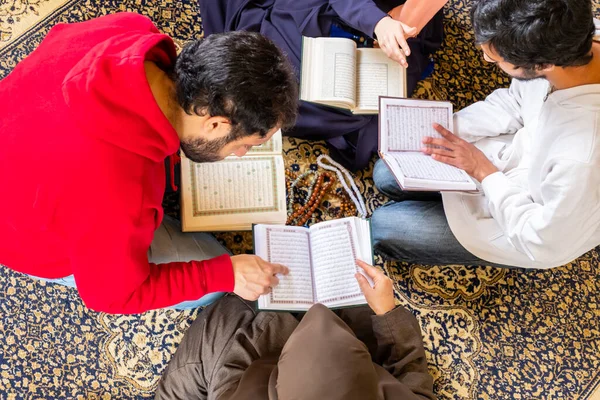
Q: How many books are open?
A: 4